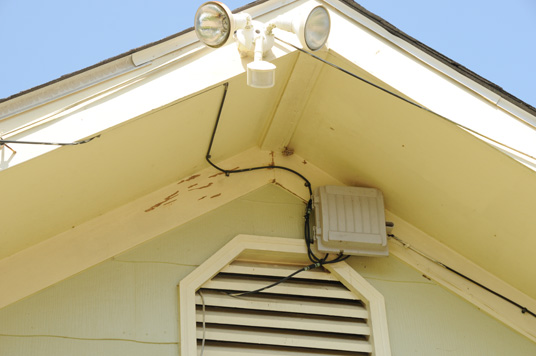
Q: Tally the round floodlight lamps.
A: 2